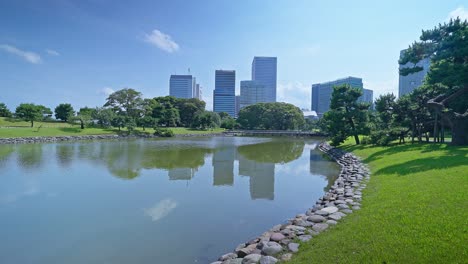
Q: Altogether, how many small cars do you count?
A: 0